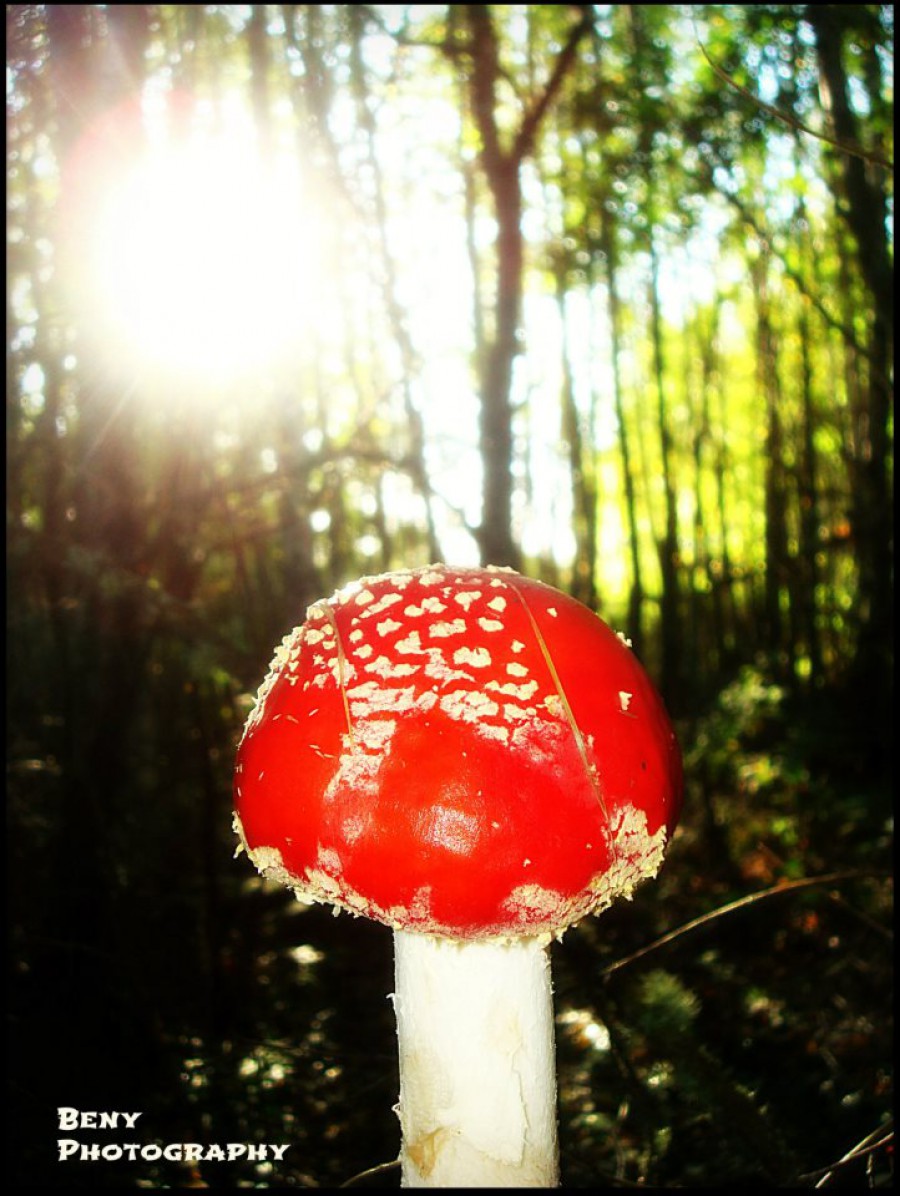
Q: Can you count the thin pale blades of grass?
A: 2